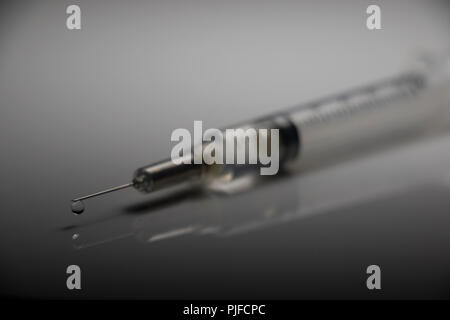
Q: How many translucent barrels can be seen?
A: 1